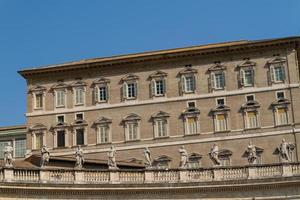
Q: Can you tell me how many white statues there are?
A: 9